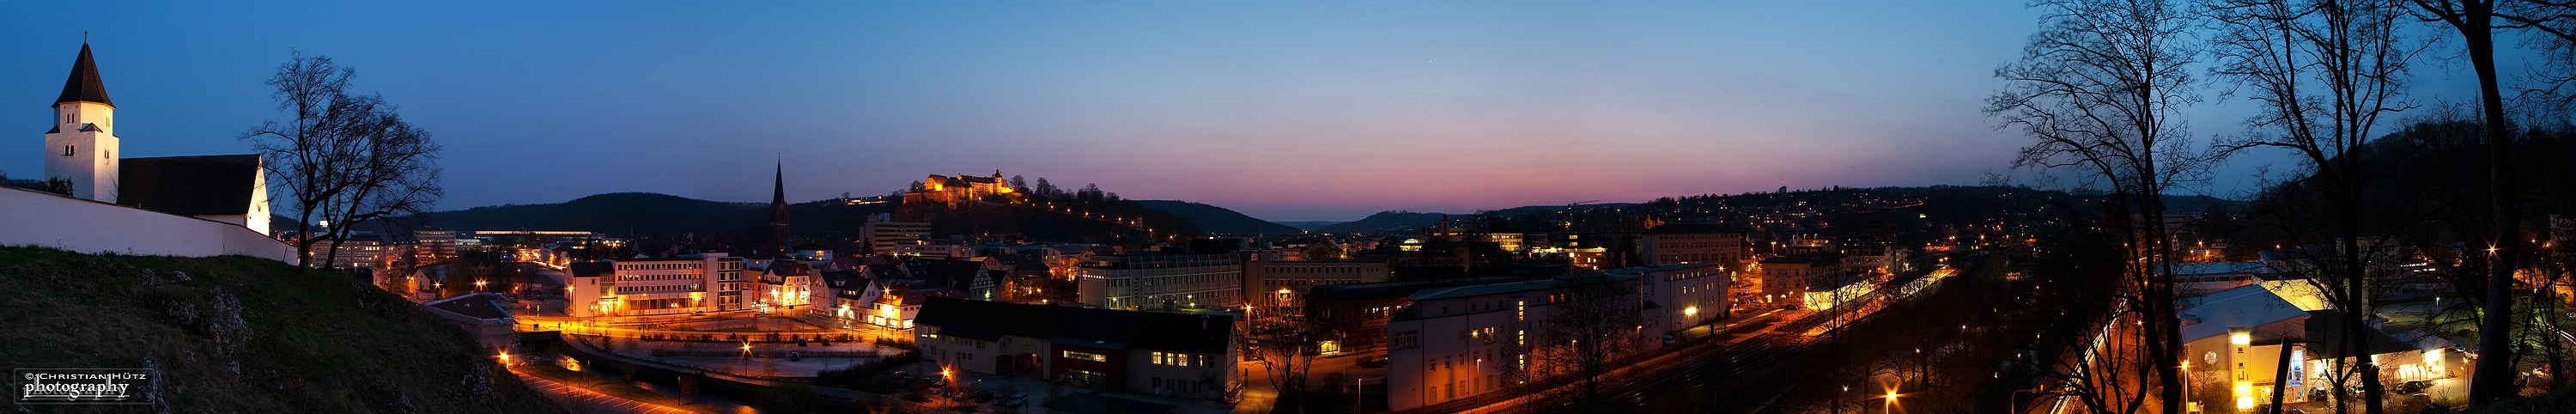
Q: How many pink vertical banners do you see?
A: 0